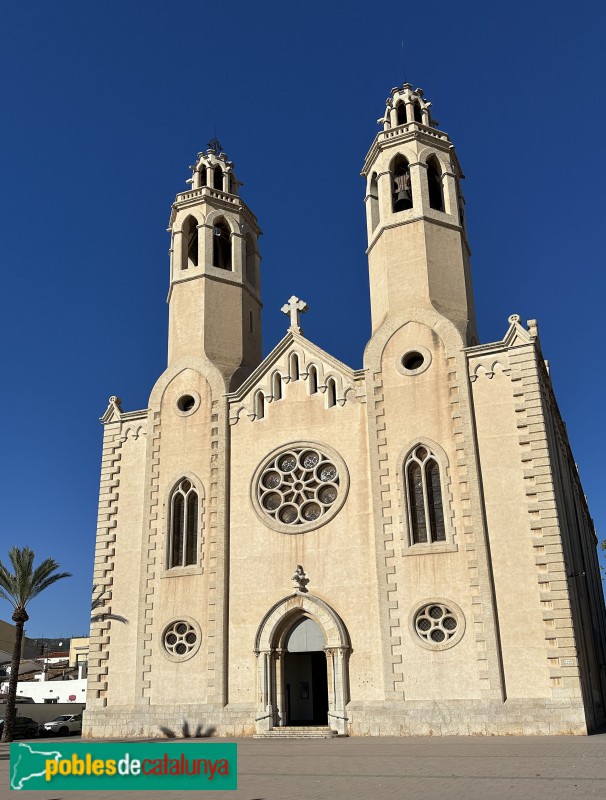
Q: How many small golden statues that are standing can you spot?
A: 0